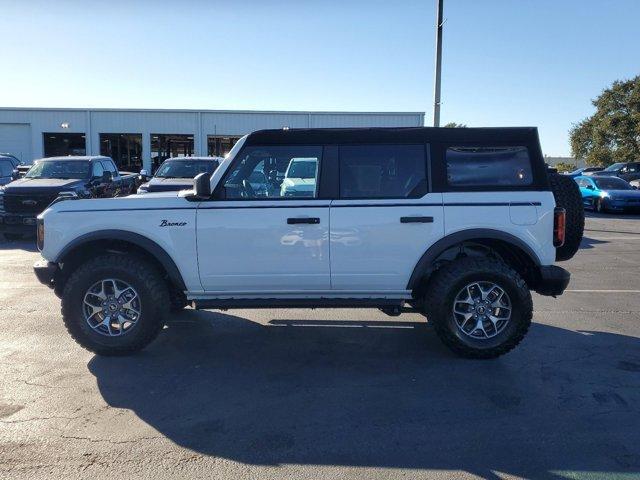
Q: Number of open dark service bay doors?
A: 4